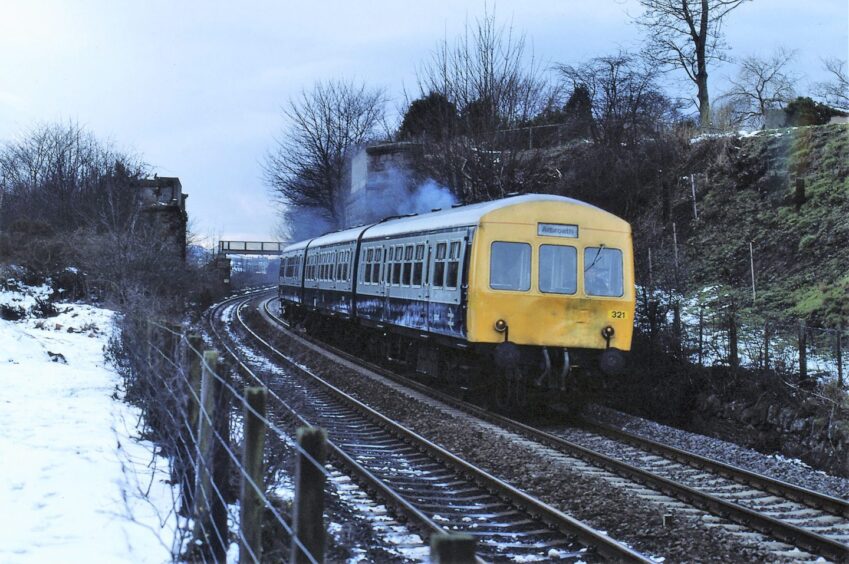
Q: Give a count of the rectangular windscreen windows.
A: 3